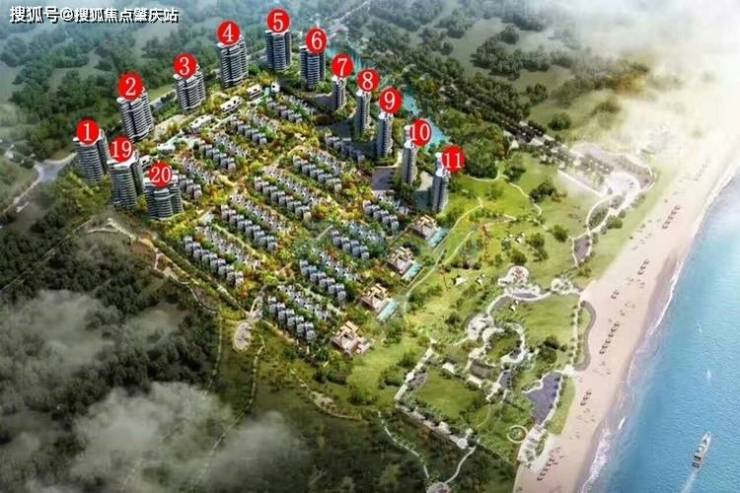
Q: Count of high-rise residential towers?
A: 13